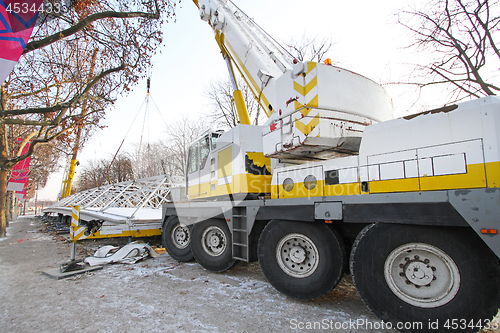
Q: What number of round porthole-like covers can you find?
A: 2